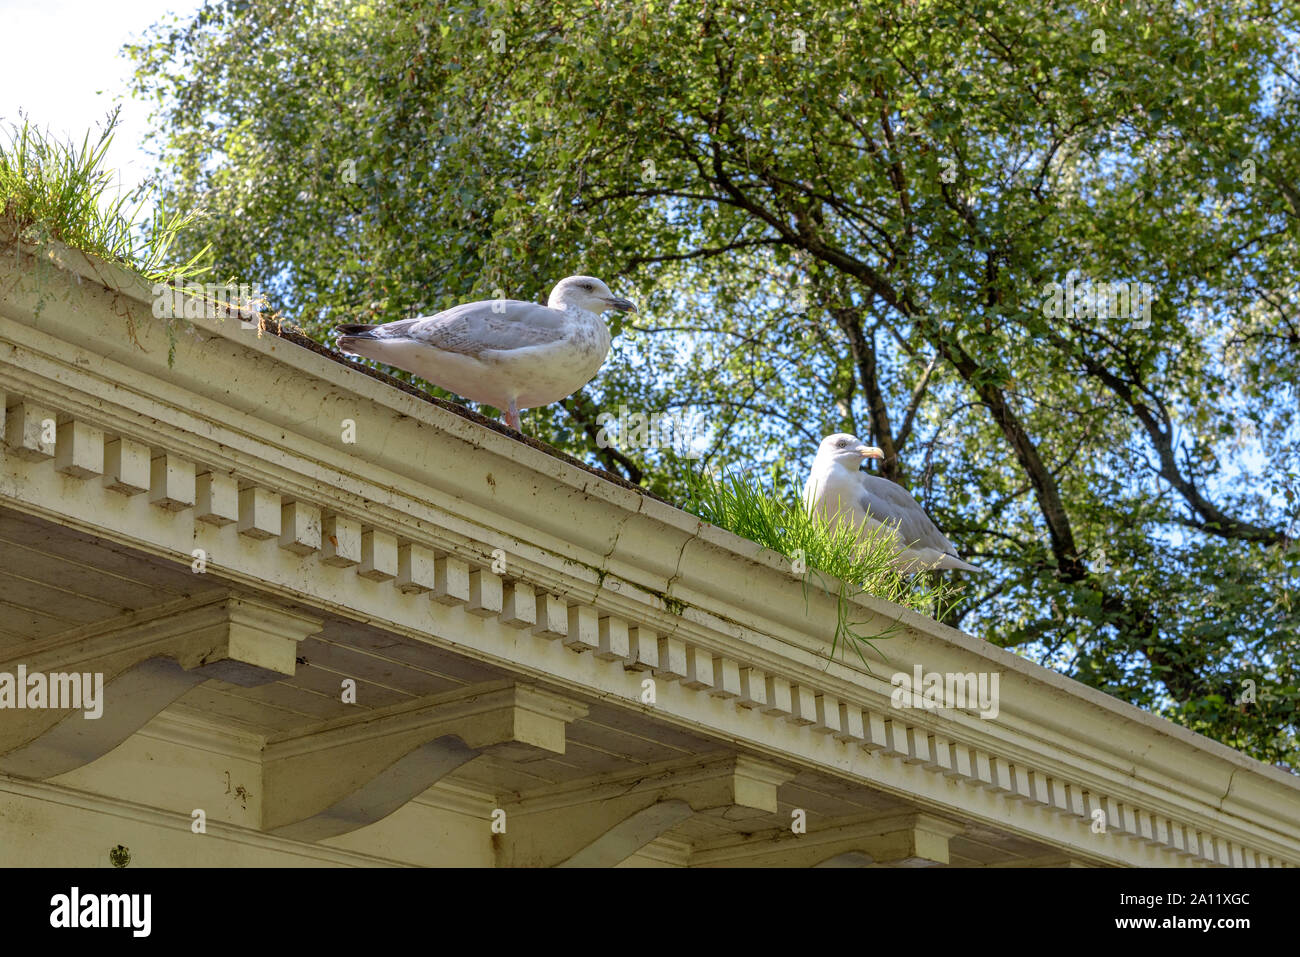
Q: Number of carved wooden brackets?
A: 4